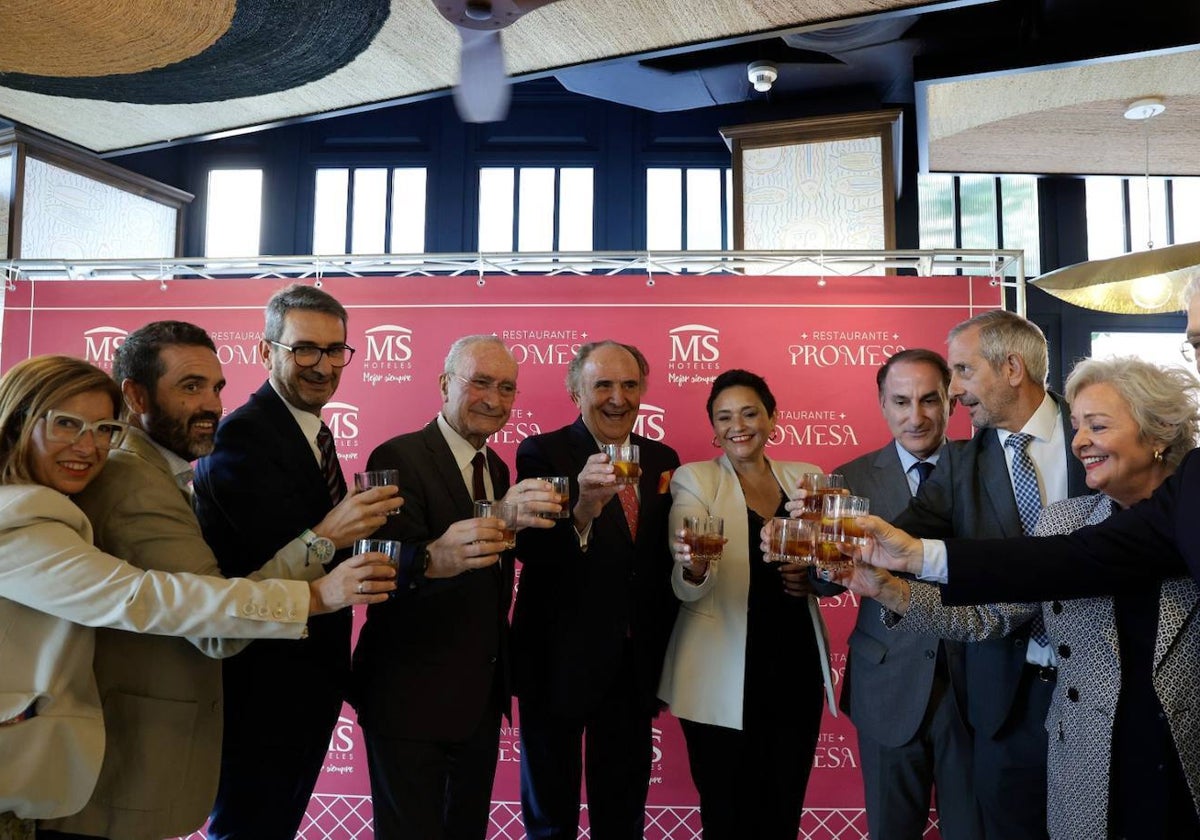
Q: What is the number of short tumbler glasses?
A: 10